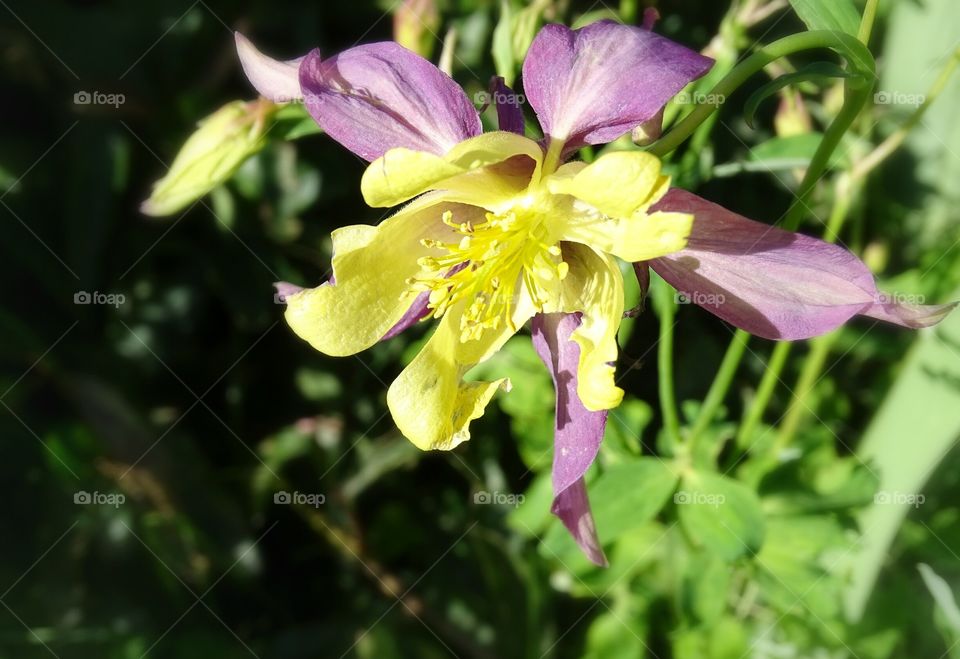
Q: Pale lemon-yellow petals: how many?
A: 5